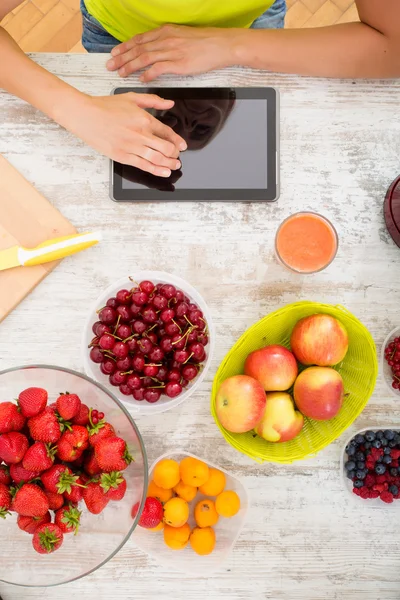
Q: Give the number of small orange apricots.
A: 11